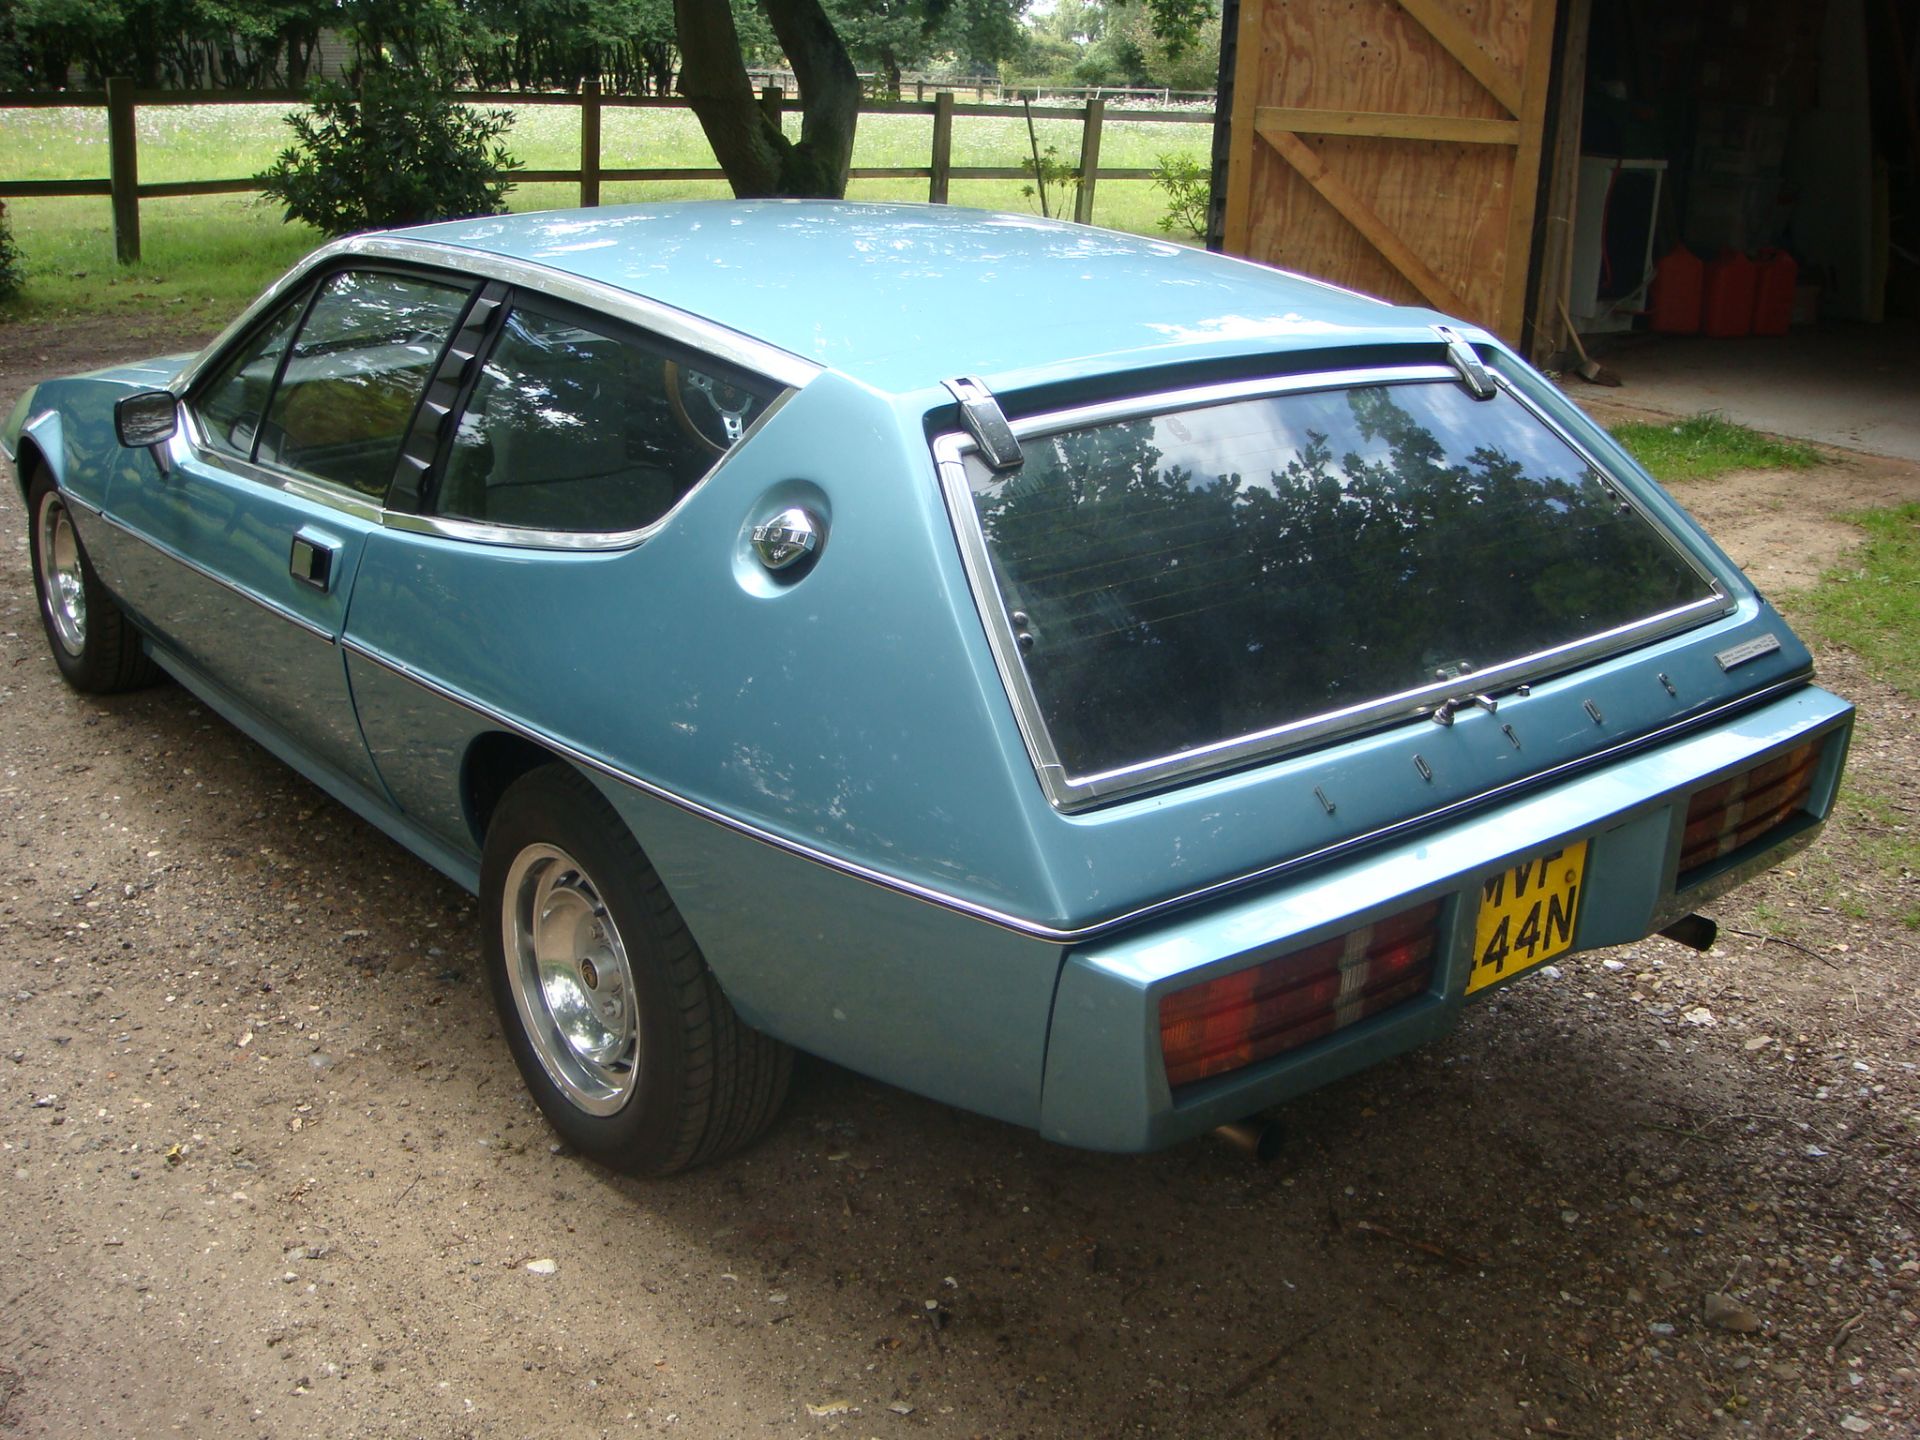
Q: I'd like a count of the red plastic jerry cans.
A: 3